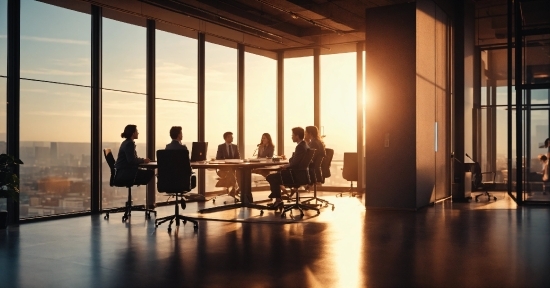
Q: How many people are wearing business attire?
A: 6